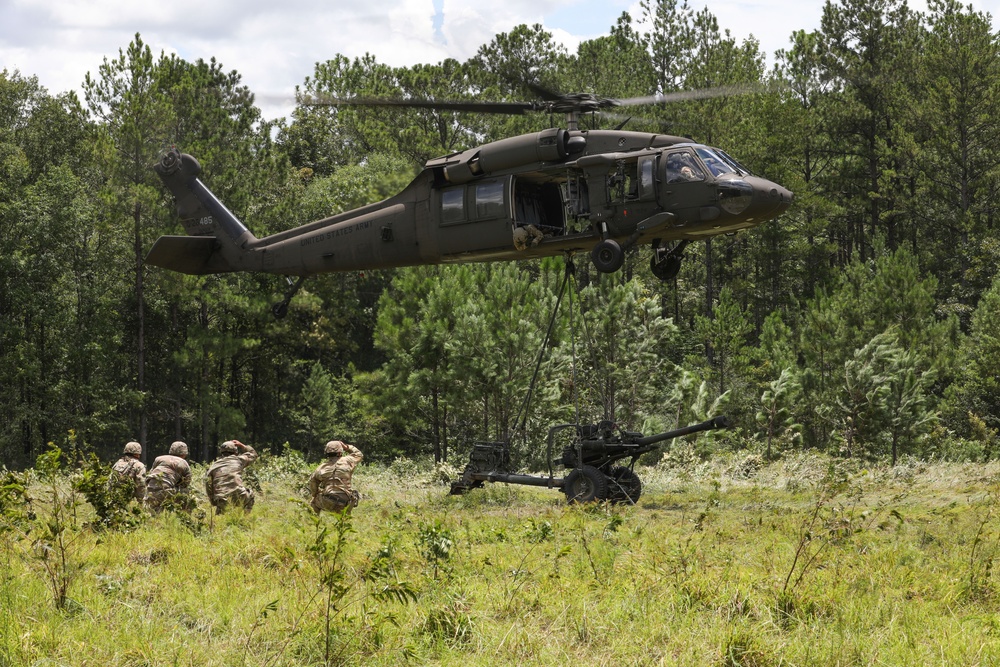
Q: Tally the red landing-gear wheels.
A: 0